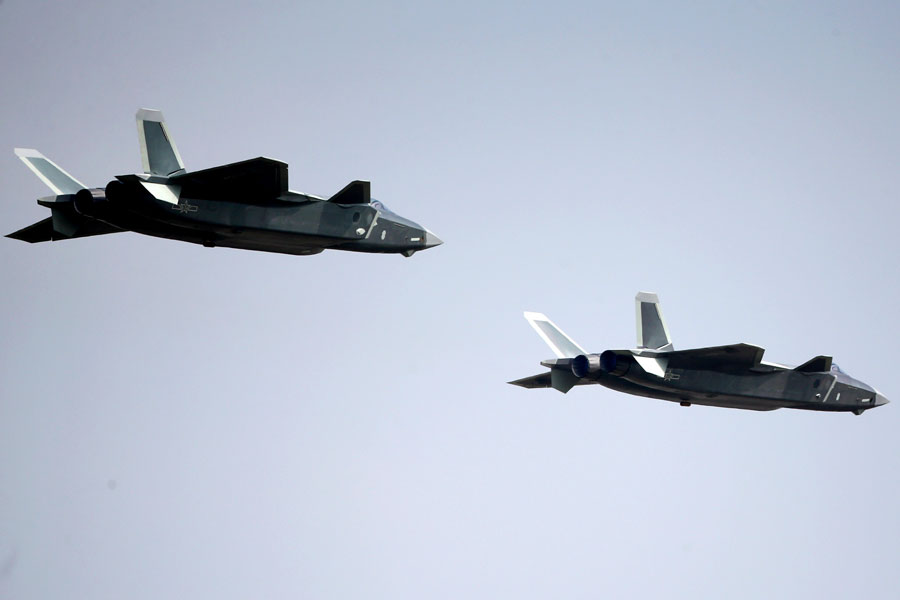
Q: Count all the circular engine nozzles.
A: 4